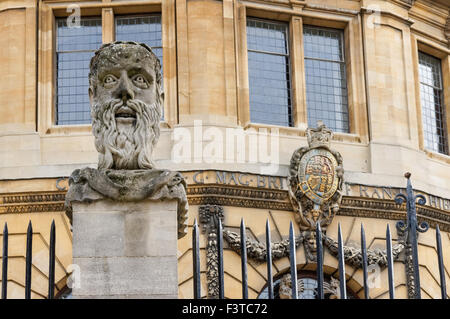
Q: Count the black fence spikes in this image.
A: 13